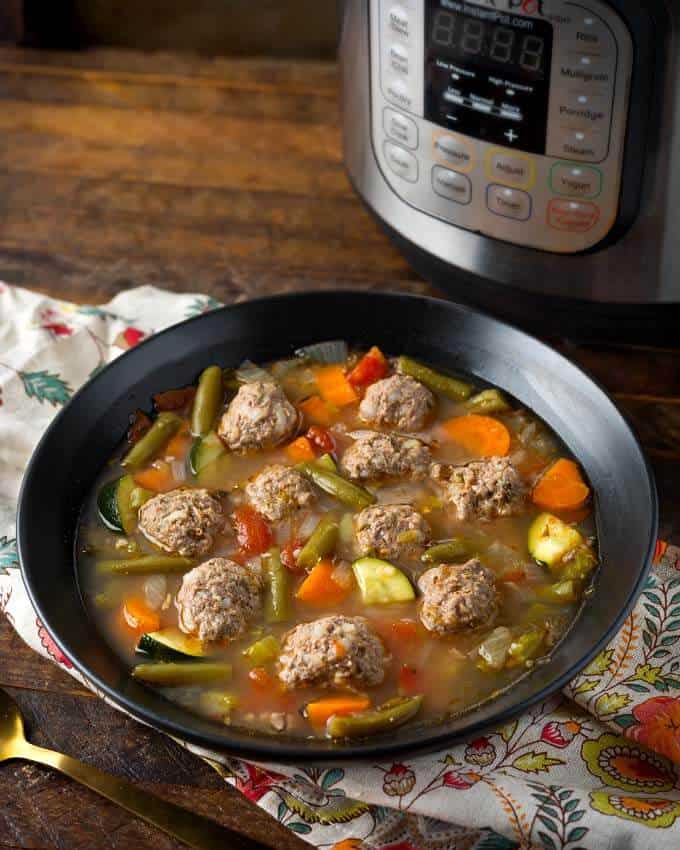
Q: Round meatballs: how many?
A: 10